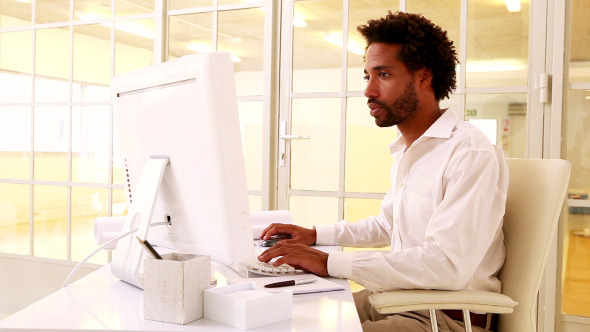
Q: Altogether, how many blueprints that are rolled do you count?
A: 2